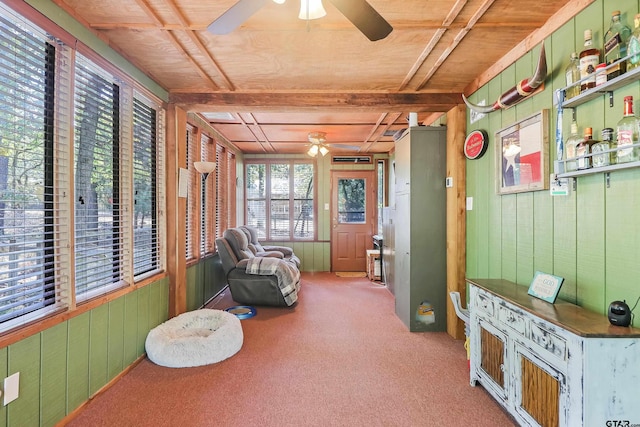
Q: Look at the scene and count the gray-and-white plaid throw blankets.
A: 1